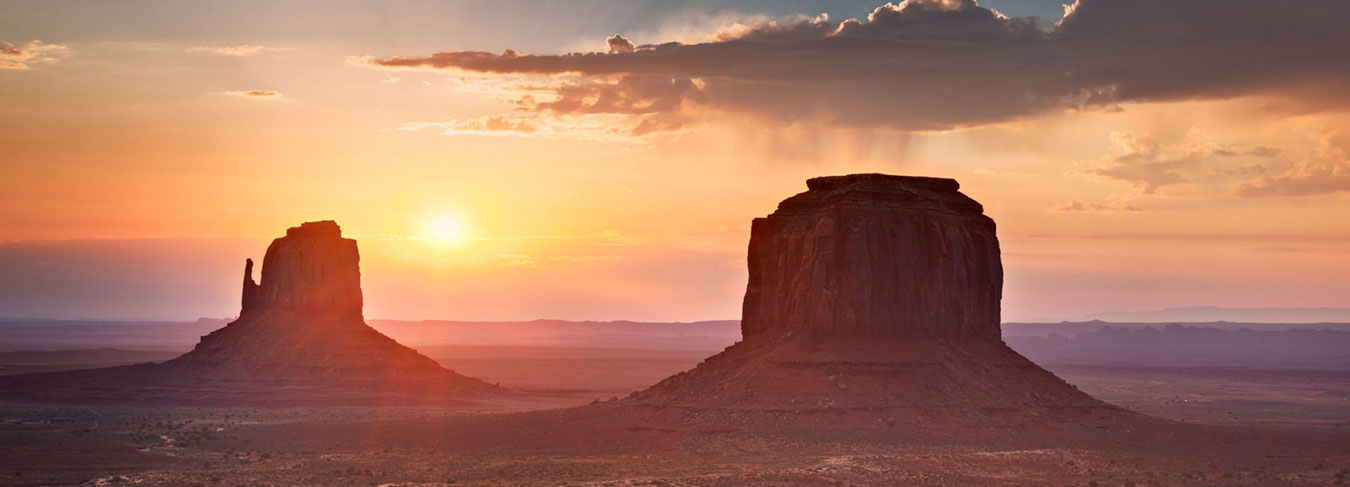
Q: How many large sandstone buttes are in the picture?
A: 2